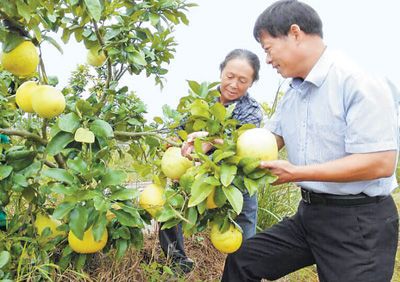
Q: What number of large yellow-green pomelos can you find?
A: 11